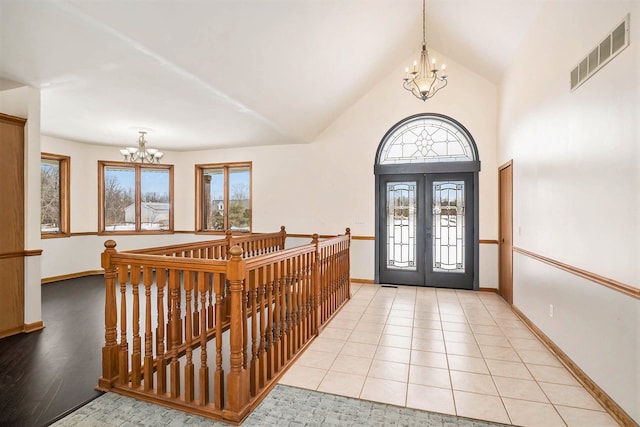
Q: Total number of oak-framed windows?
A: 3